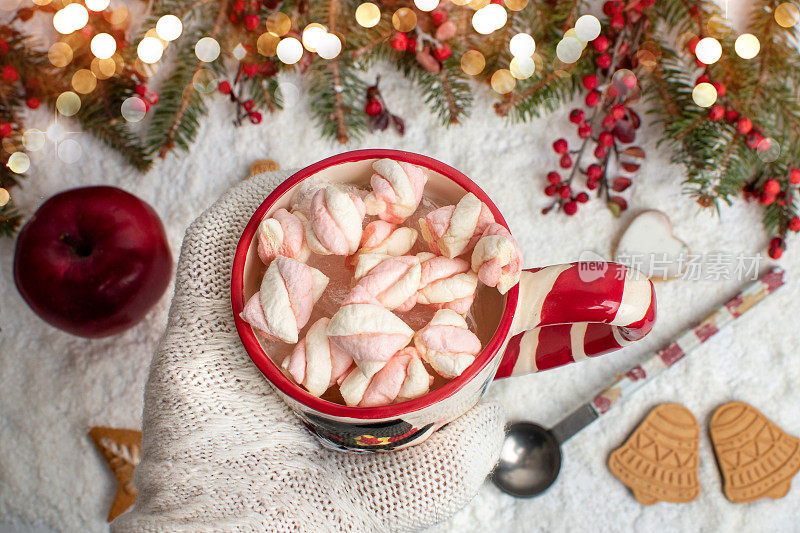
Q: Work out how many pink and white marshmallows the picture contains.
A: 13